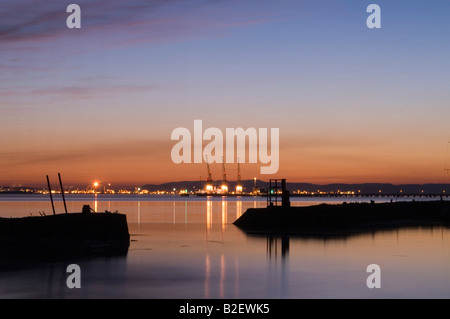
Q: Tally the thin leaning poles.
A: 2